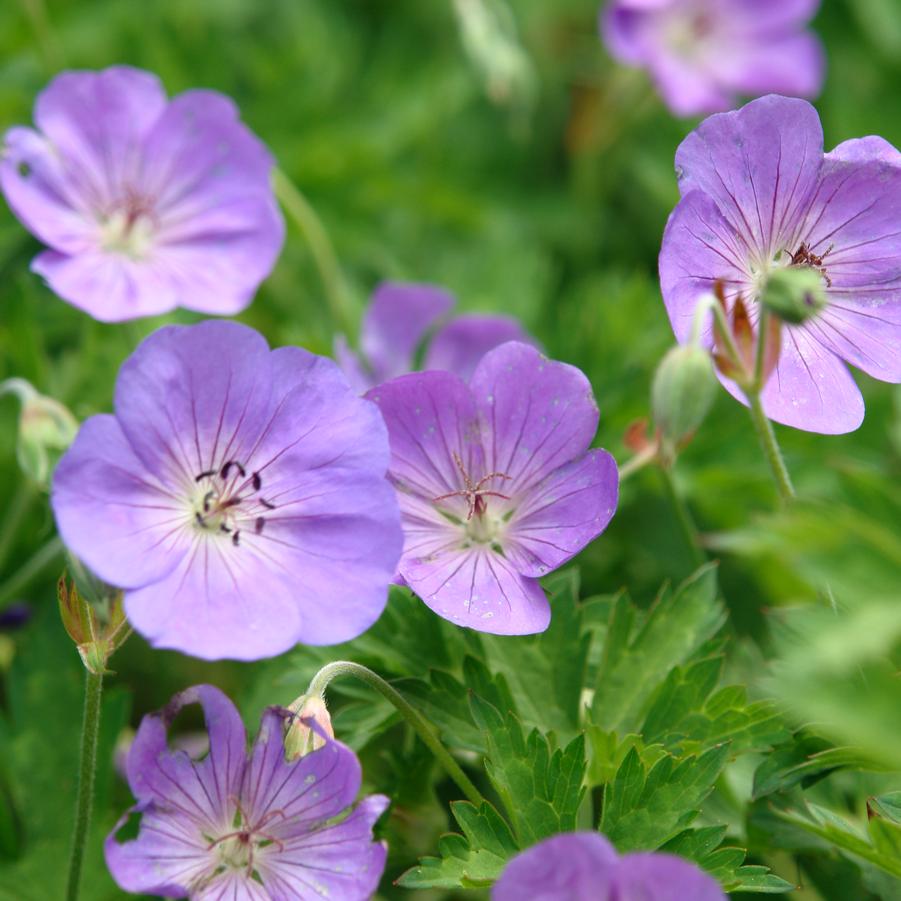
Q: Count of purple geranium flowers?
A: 8